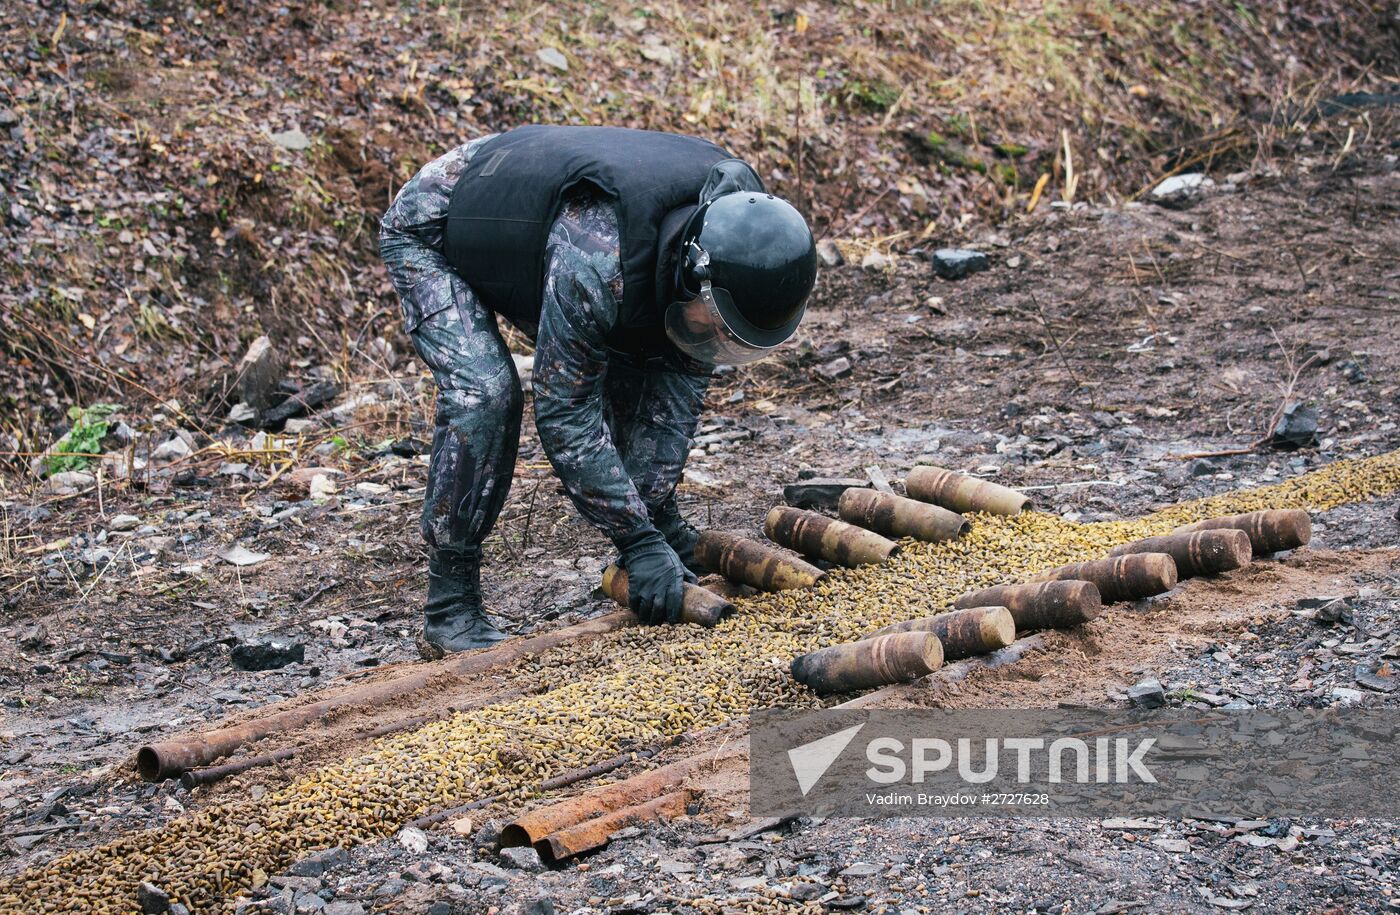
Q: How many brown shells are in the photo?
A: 11